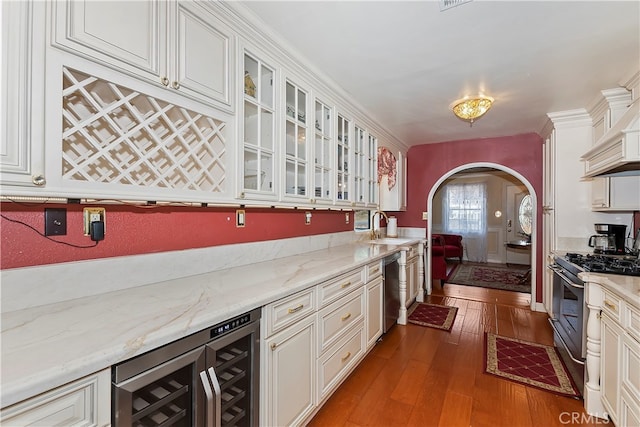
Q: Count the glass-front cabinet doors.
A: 6